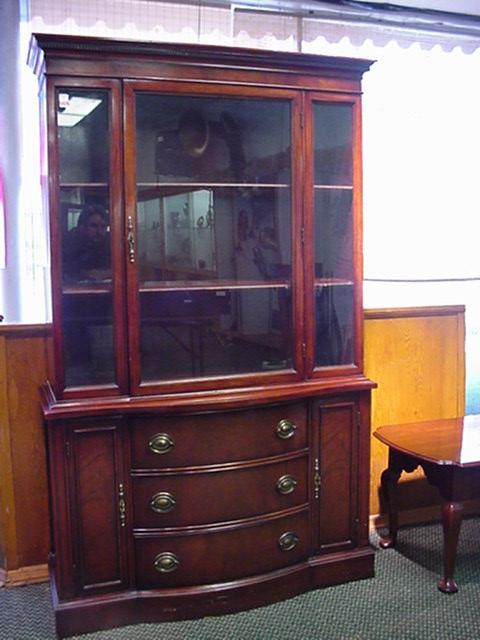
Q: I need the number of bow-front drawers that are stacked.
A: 3